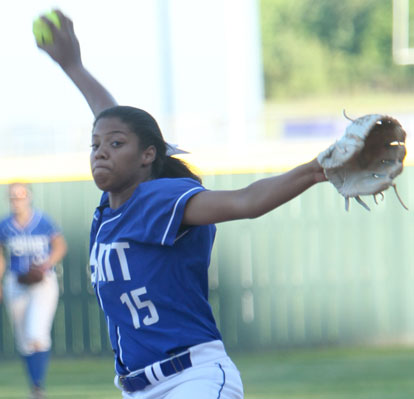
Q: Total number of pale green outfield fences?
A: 1